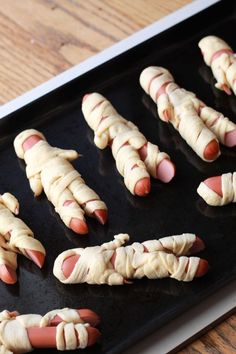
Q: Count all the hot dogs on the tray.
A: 8